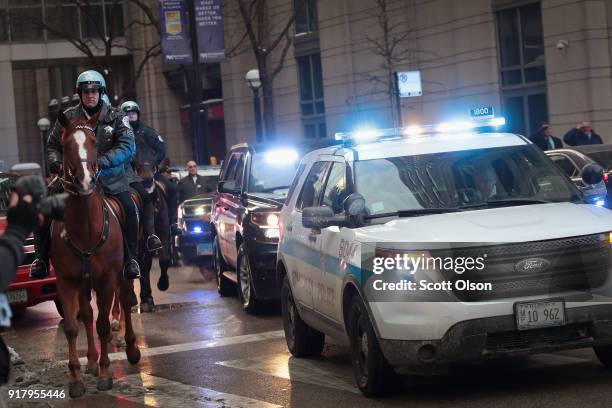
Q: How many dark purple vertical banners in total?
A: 2